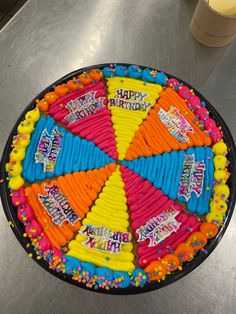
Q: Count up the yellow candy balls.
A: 12